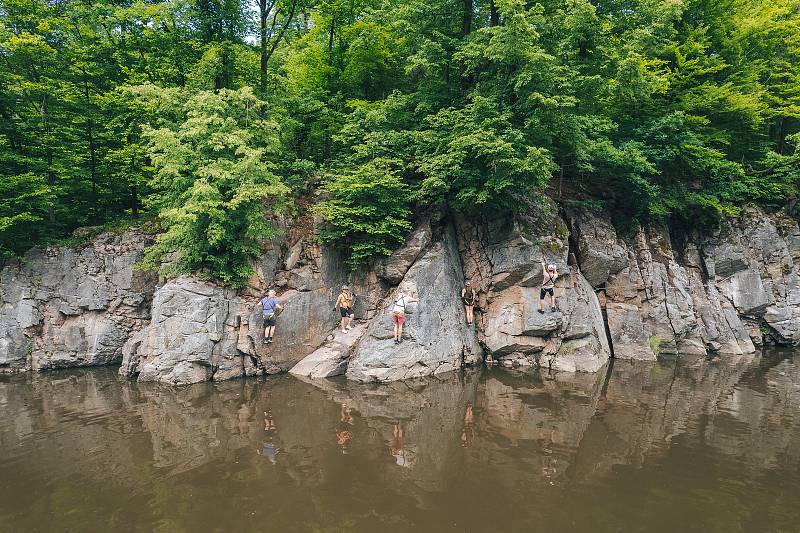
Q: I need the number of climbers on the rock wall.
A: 5